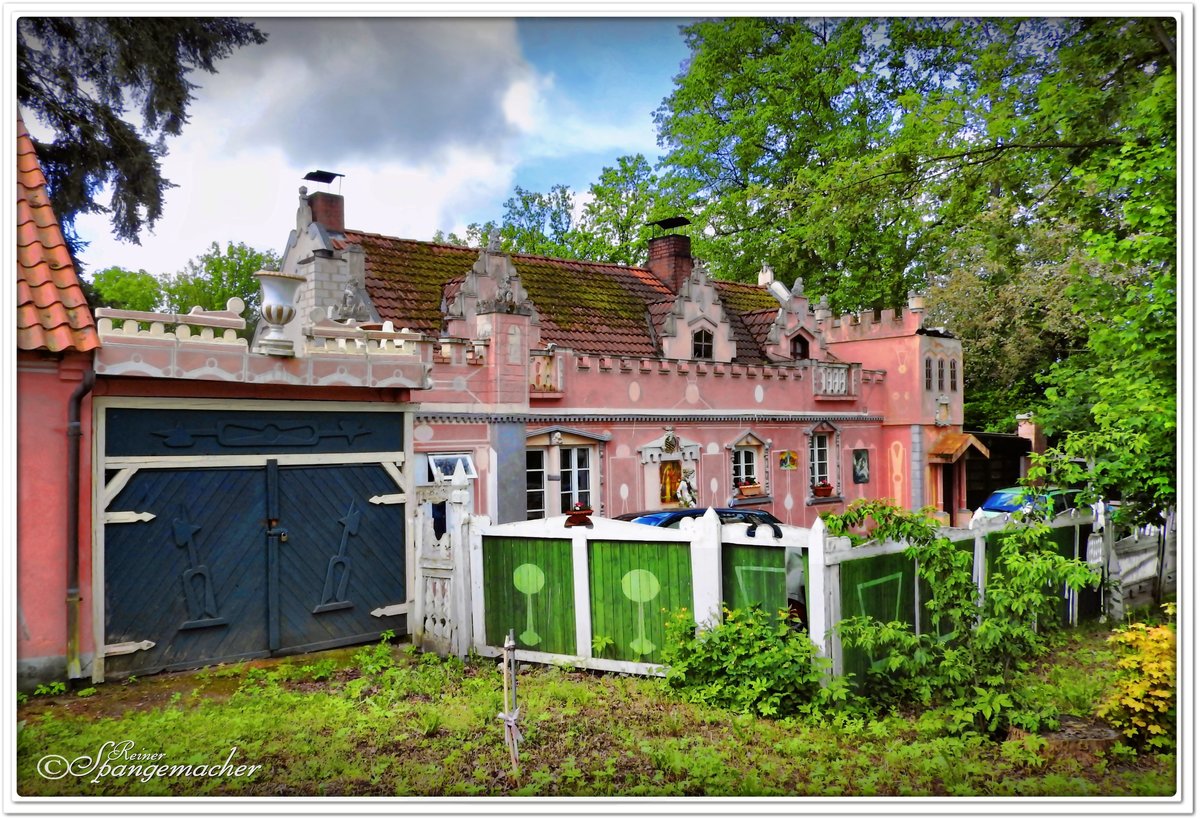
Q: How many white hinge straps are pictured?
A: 4